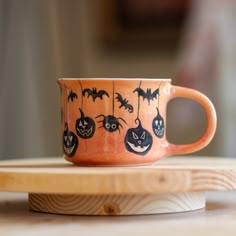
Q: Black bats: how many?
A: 4